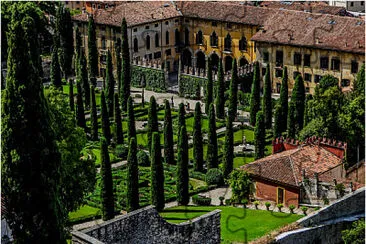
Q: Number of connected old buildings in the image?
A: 3